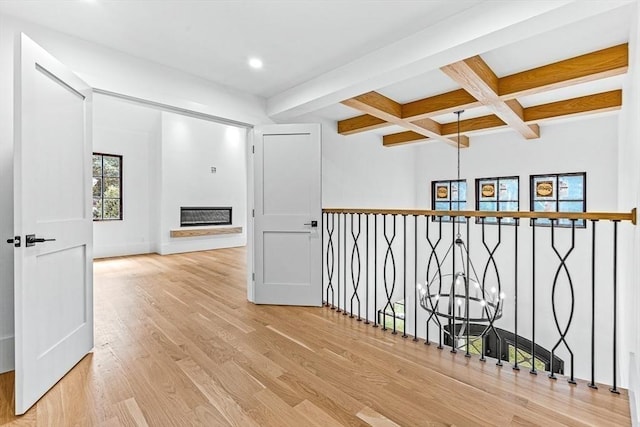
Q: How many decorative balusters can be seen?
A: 6